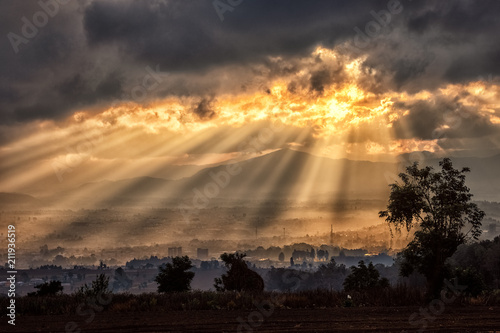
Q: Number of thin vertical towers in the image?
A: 3